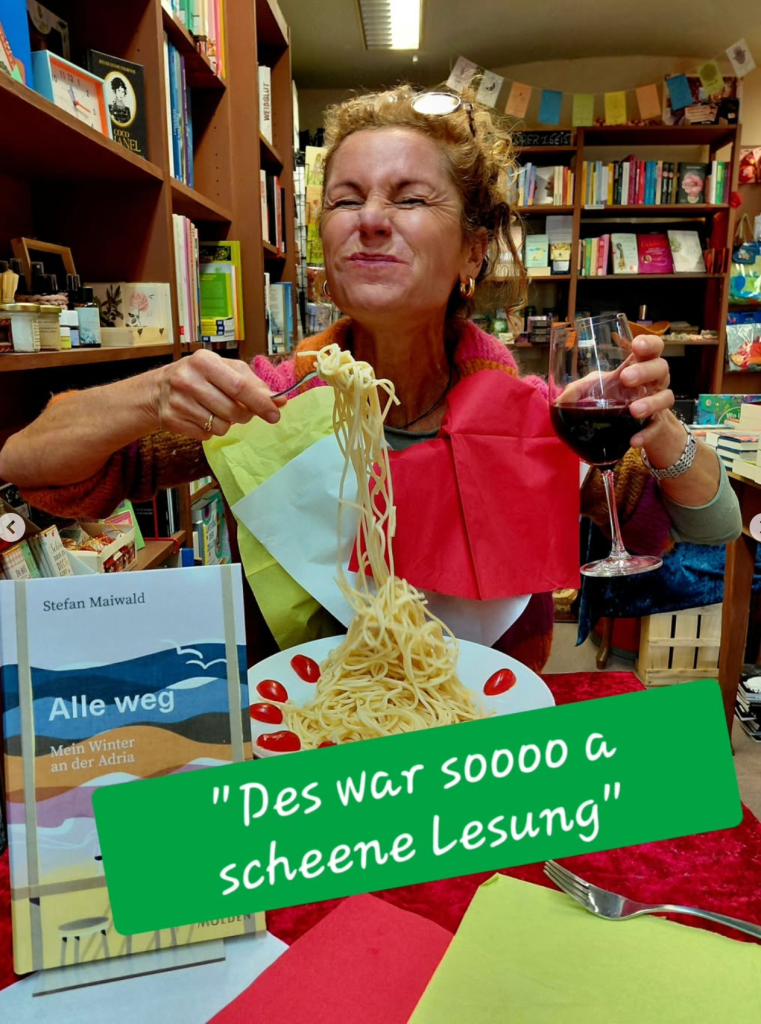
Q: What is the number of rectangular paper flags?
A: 10